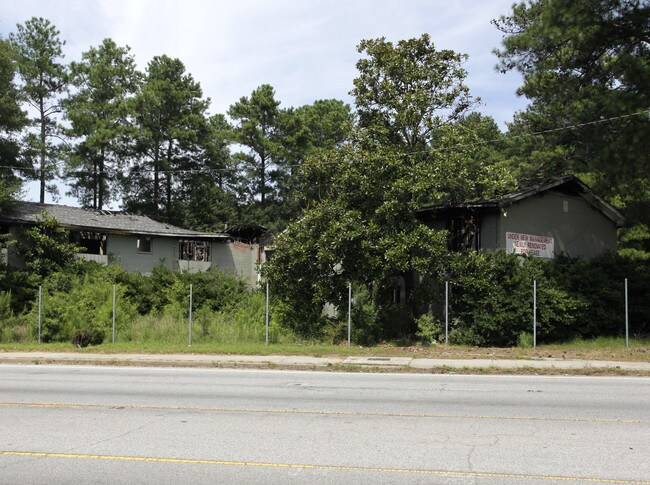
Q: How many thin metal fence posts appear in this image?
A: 8